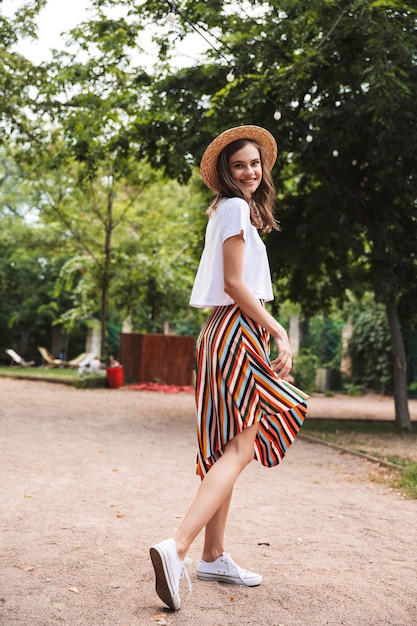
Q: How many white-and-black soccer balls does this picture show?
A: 0